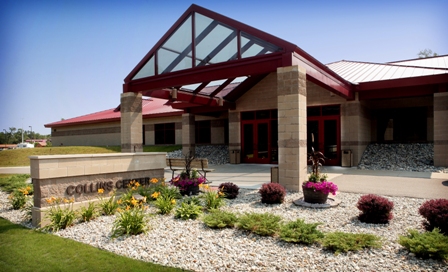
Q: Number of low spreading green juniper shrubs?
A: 5